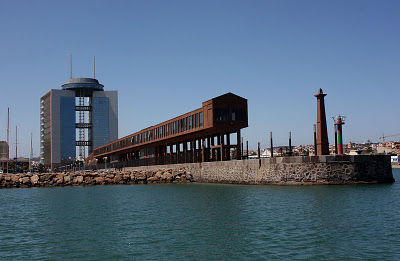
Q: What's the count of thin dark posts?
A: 7